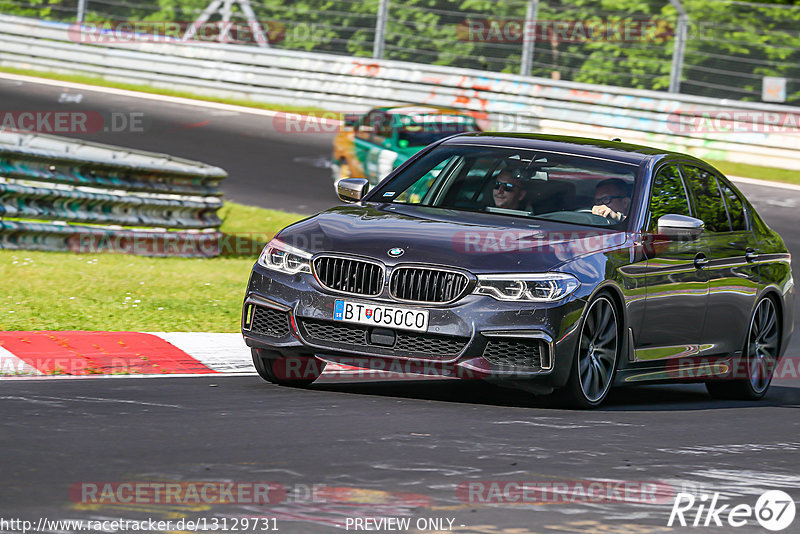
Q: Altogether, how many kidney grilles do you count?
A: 2